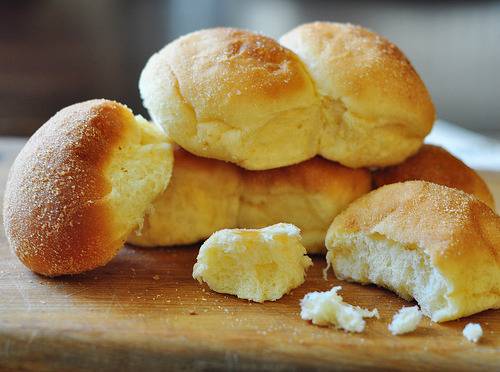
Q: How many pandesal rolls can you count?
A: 7